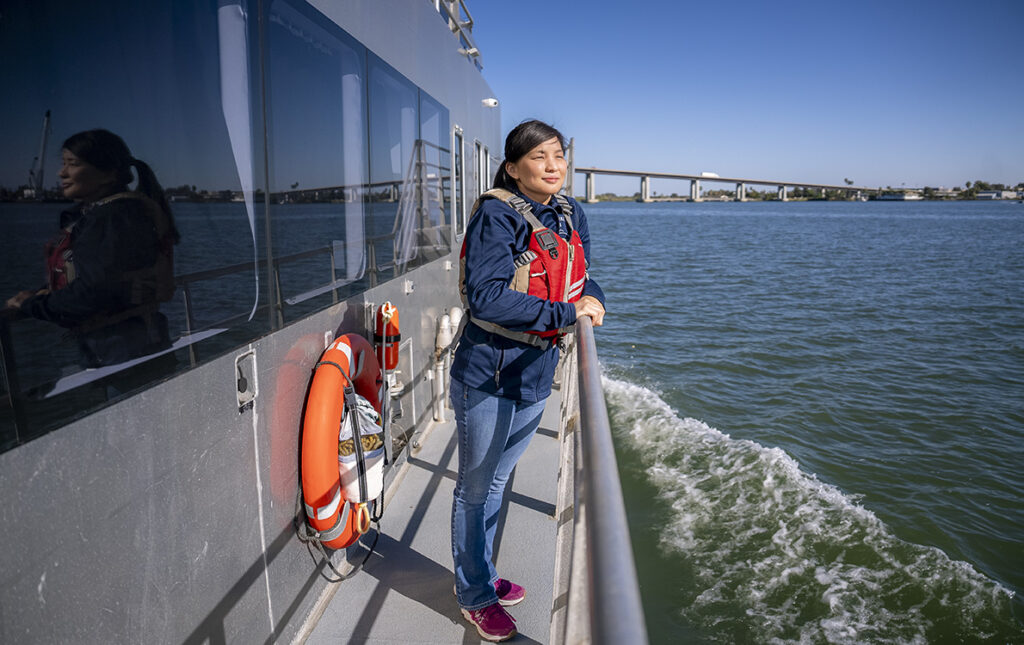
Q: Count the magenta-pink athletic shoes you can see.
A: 2